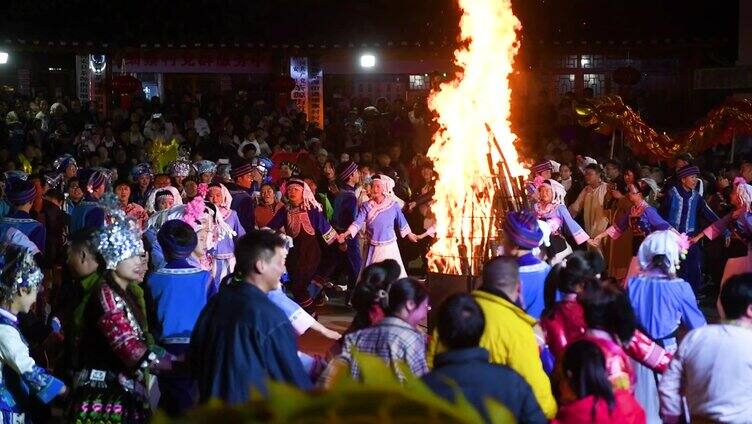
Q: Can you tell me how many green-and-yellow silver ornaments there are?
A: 0